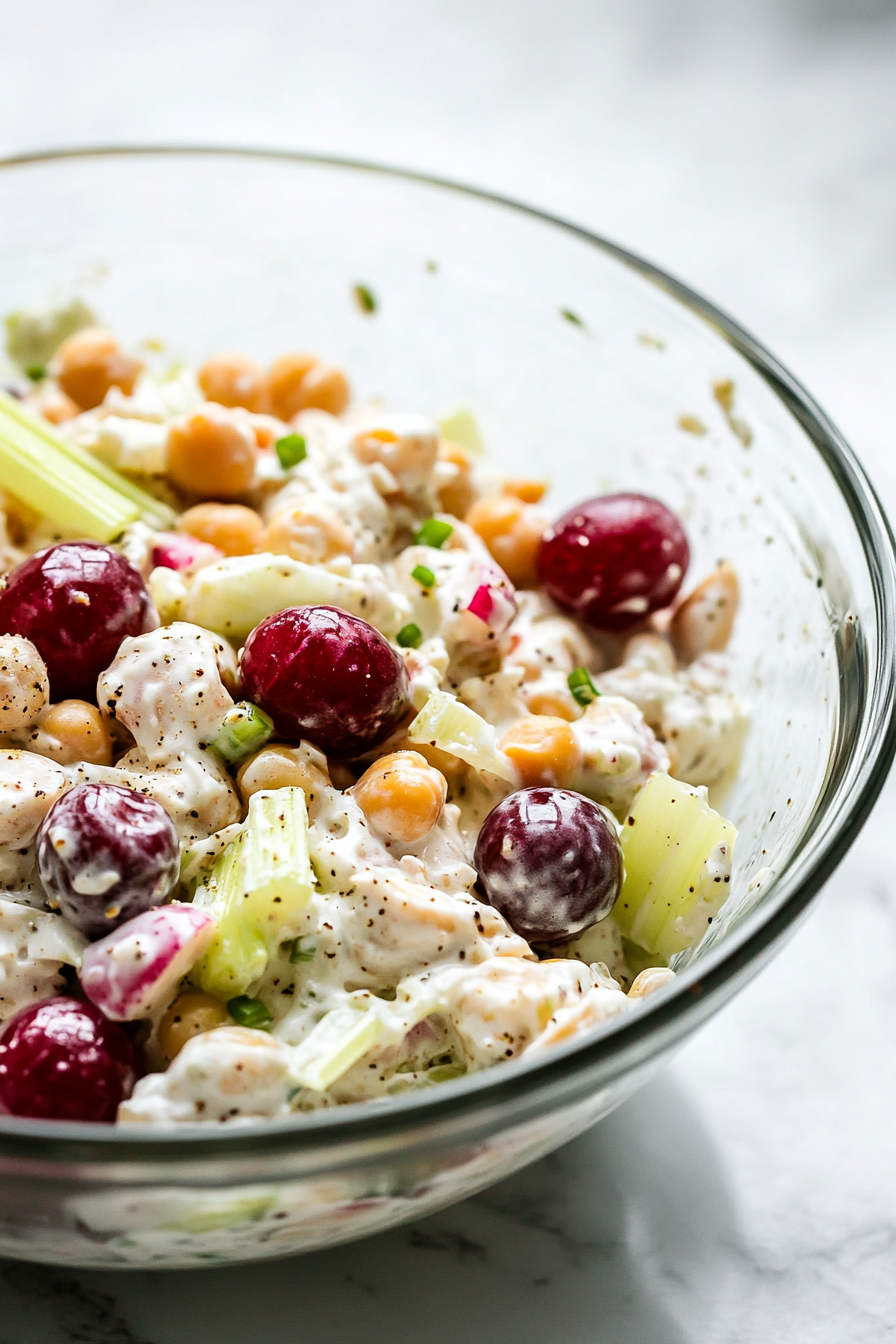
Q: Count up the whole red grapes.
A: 6